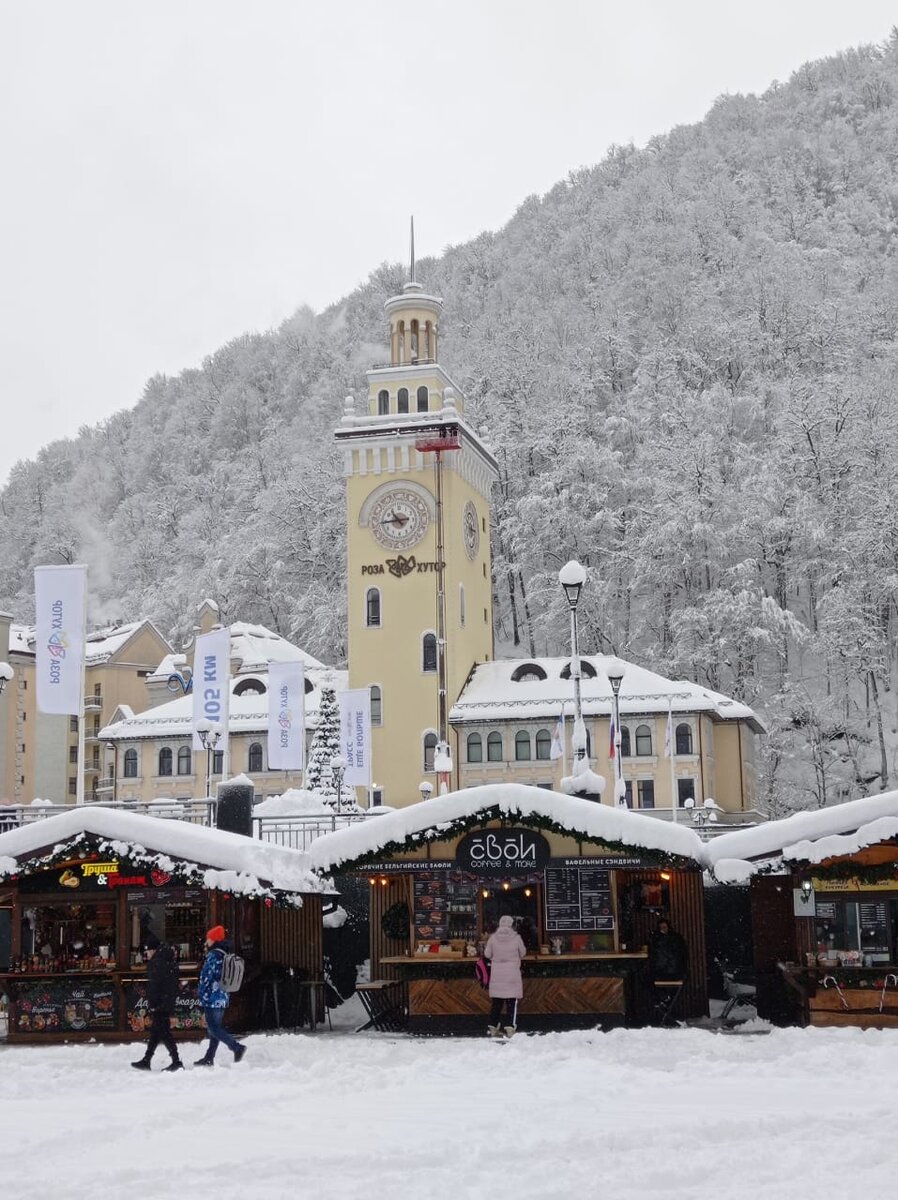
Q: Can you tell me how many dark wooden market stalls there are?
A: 3